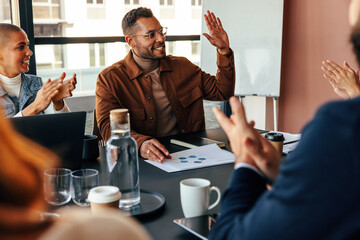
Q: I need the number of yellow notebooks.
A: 0